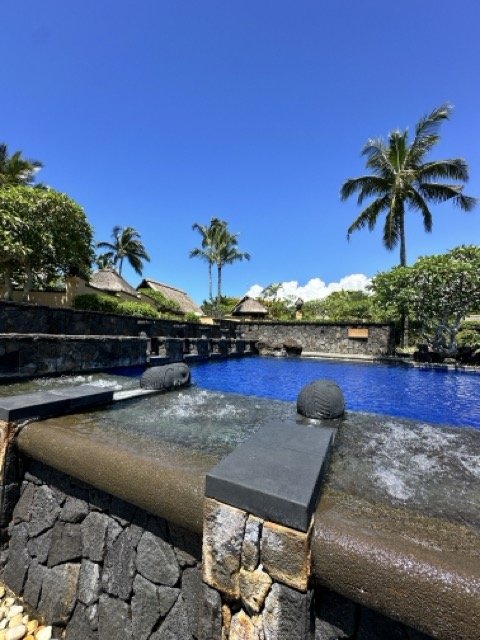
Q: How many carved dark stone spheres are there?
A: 2